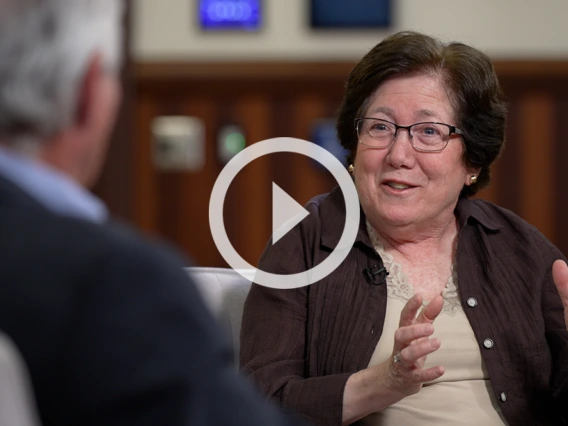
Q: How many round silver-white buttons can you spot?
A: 3